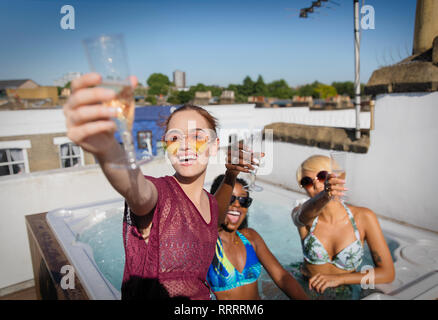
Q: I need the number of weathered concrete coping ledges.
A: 2